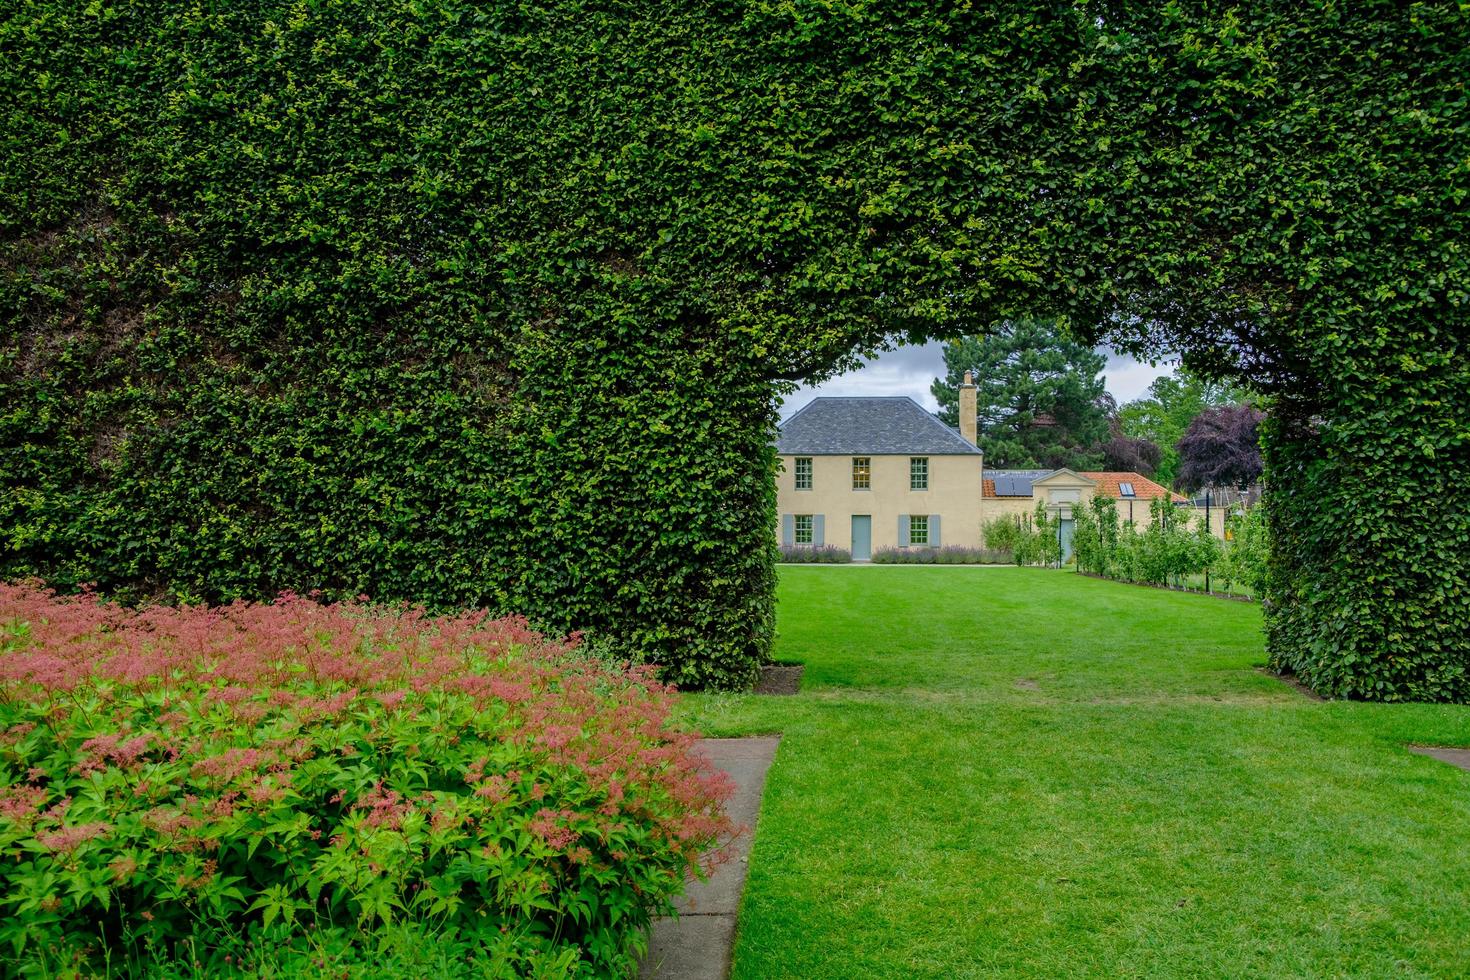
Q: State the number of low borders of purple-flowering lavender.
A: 2